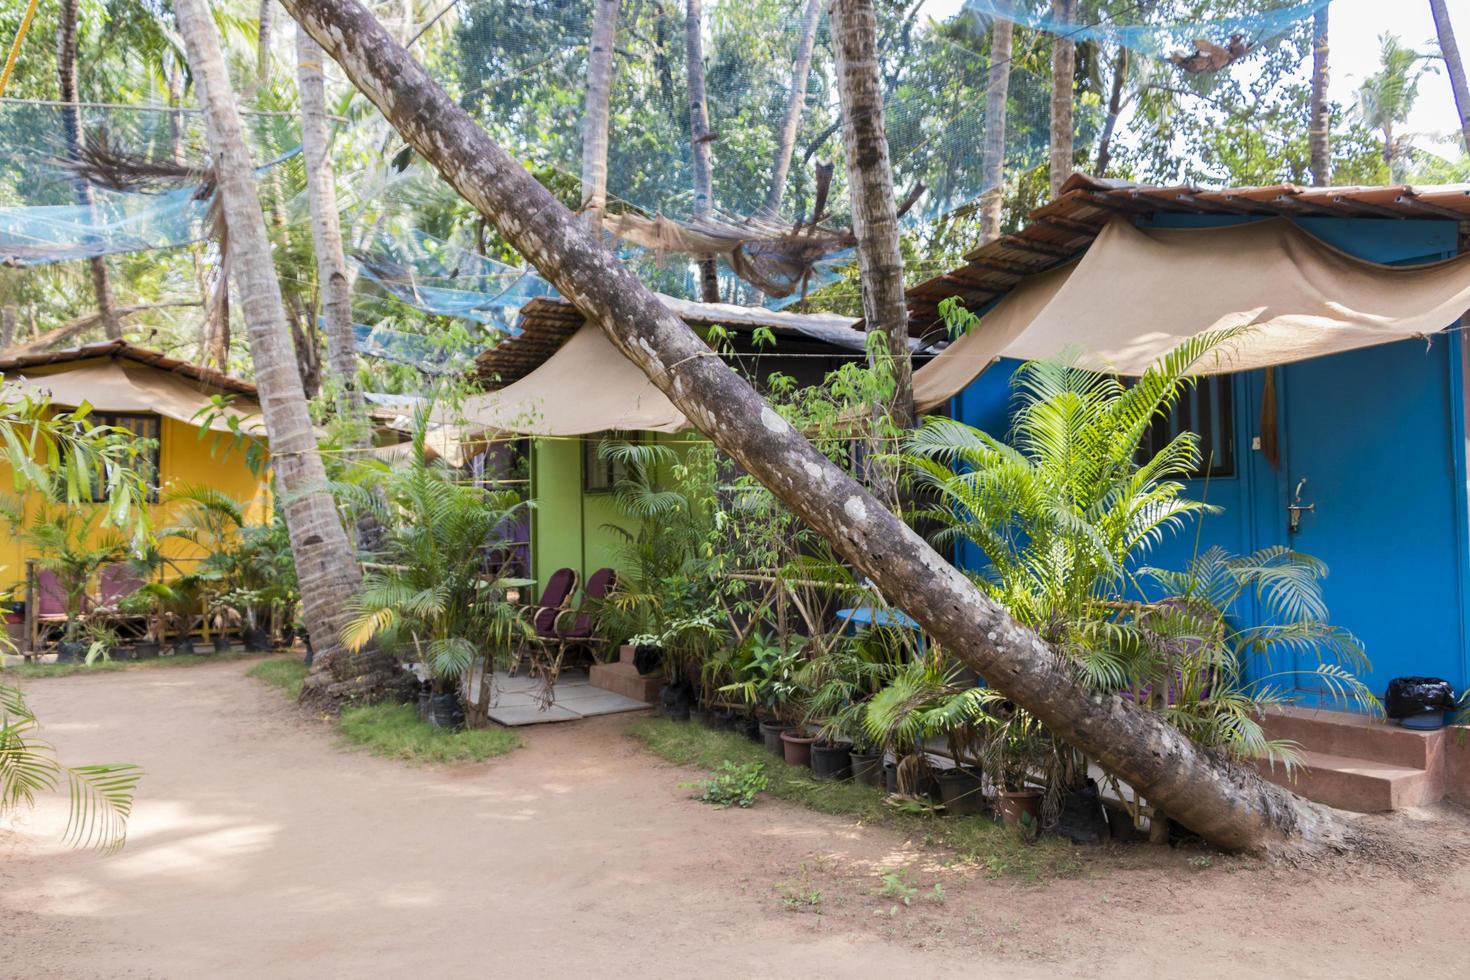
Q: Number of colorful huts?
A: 3